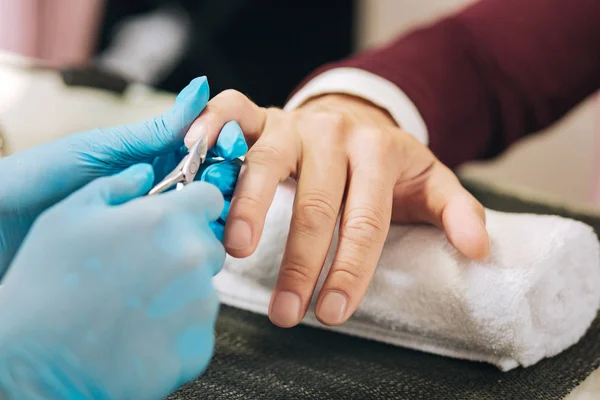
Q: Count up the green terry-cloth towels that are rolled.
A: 0